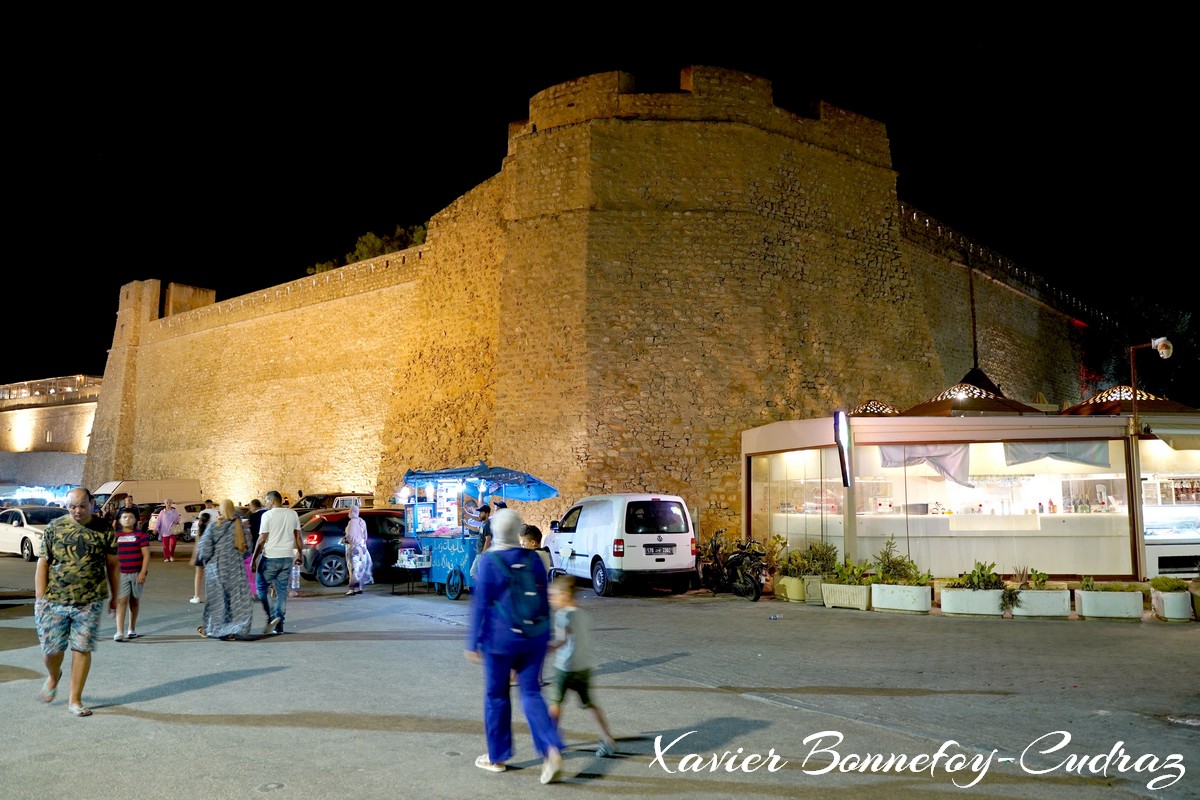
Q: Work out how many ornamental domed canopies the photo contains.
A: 3